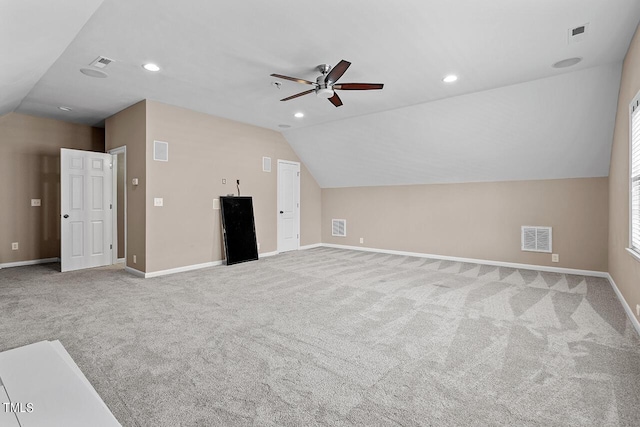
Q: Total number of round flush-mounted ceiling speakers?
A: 3